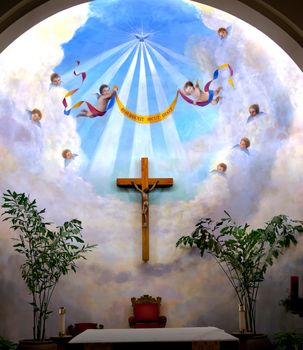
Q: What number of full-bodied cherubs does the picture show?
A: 2